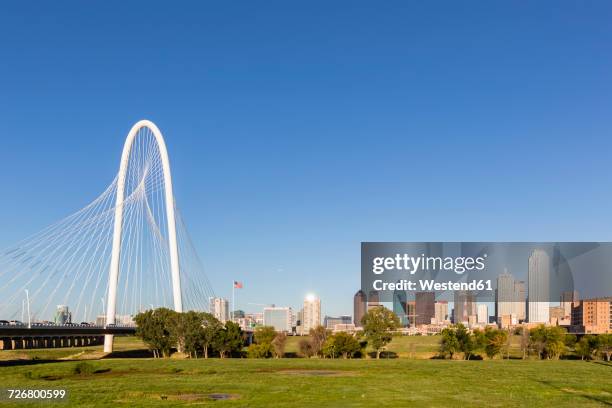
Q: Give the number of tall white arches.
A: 1